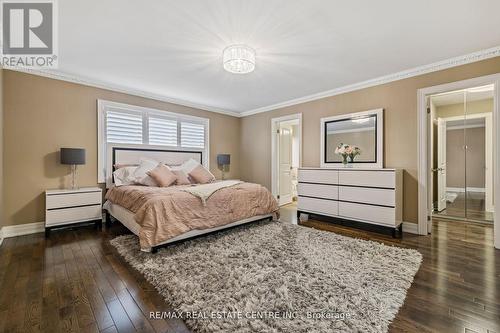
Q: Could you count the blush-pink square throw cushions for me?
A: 2